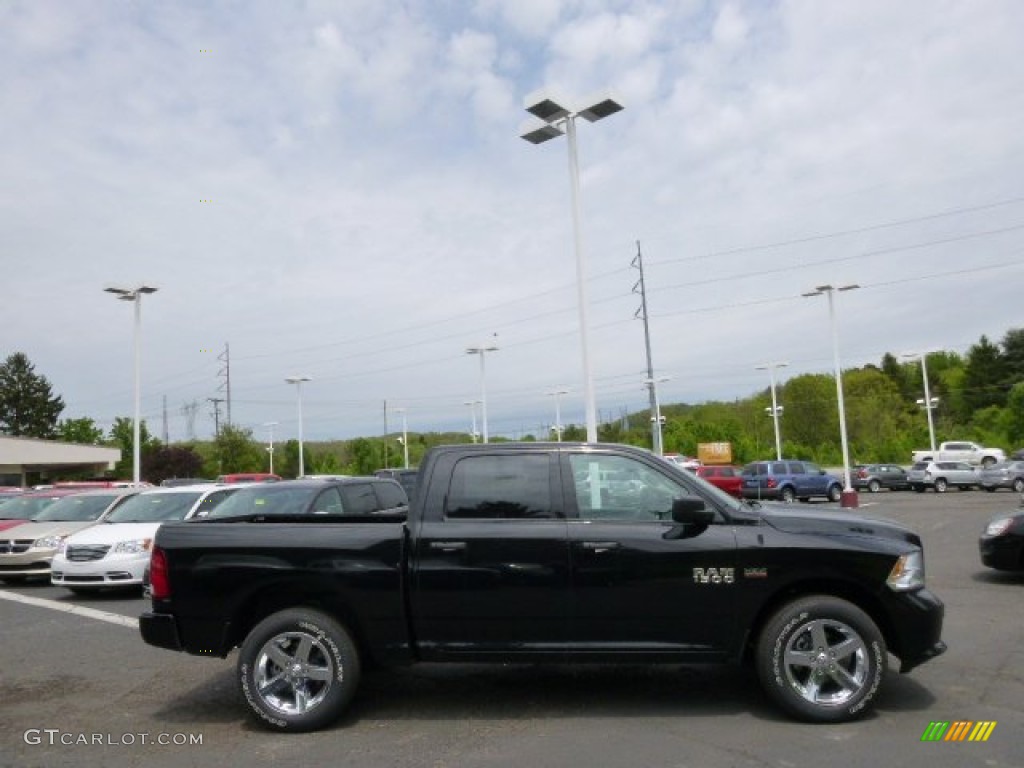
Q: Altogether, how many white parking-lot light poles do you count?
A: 12